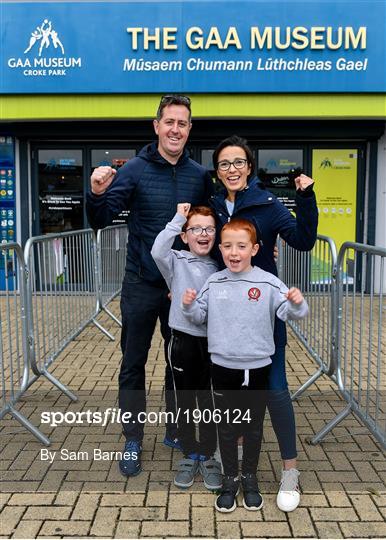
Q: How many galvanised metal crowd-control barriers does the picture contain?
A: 5